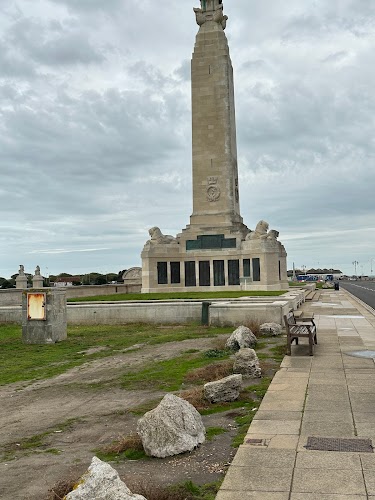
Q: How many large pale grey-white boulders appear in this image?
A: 6